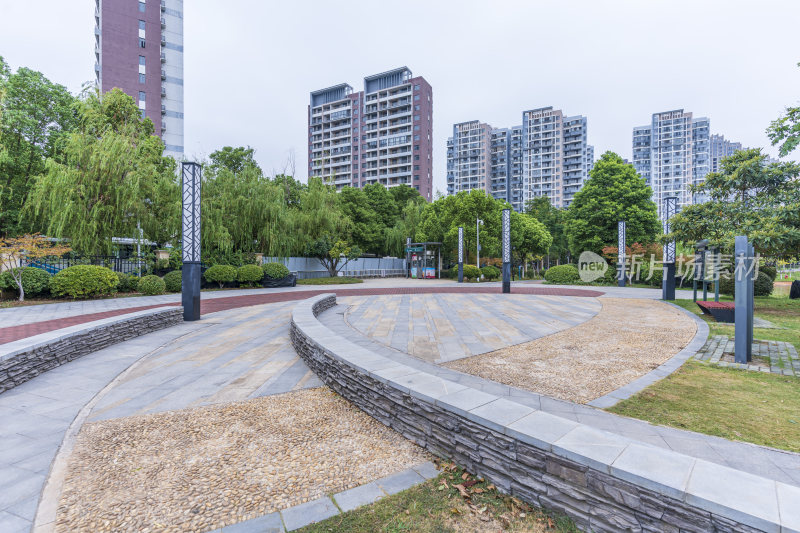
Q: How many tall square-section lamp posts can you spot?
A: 5